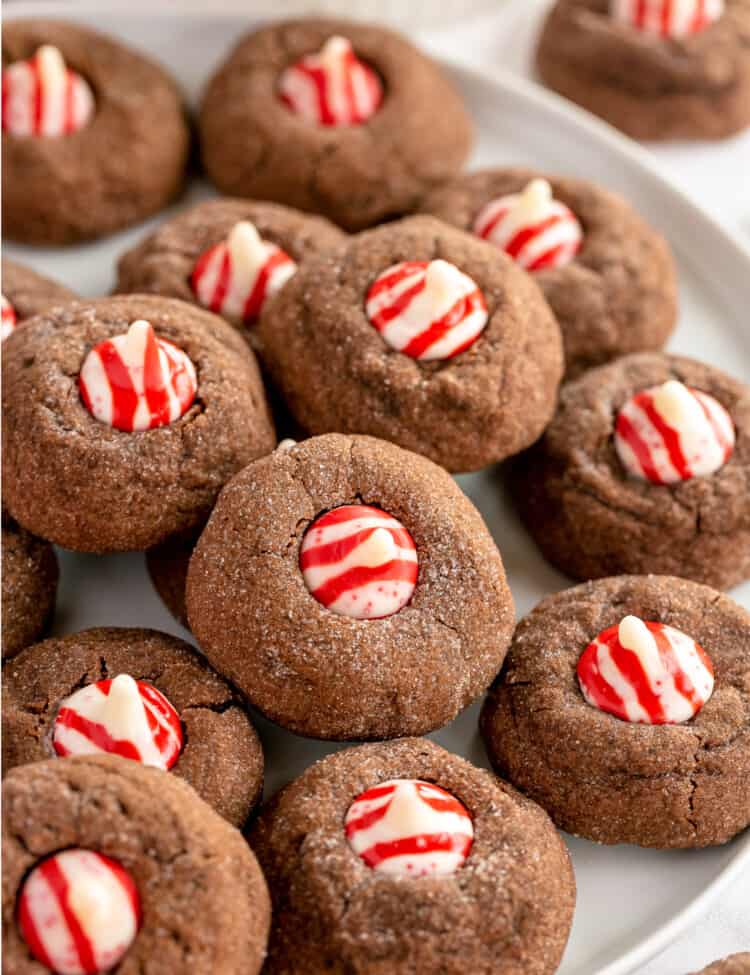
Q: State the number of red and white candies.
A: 14